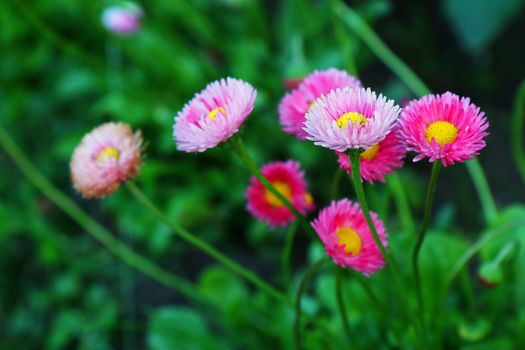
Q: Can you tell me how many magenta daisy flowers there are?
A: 5